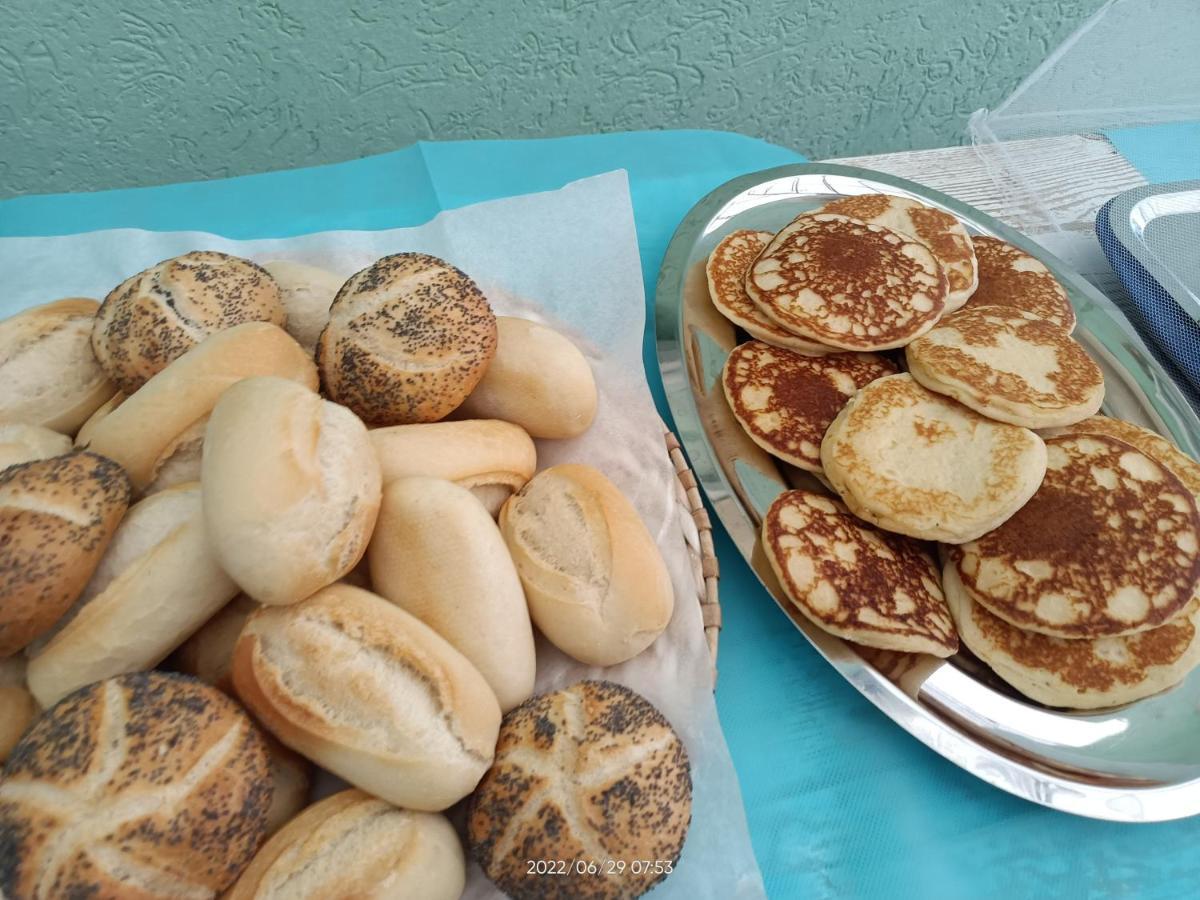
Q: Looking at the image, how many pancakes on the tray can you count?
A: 11